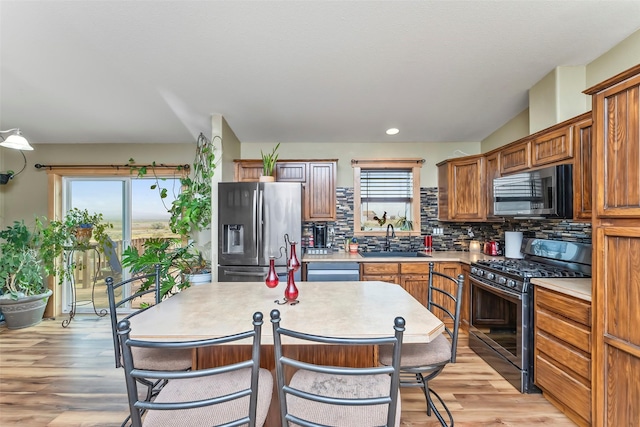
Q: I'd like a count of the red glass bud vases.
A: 3